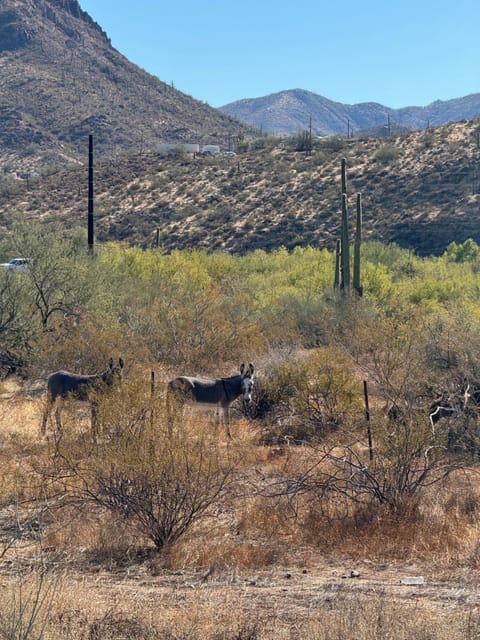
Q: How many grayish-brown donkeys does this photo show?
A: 2